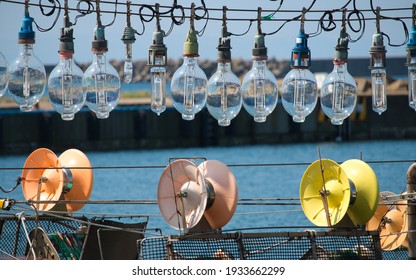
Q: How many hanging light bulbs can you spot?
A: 13